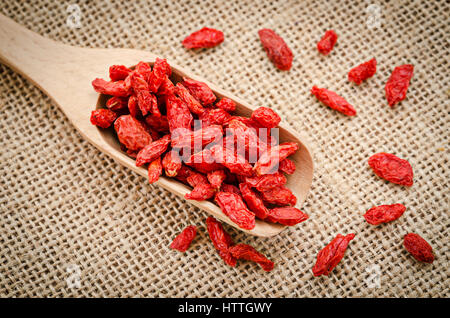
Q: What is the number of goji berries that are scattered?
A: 13